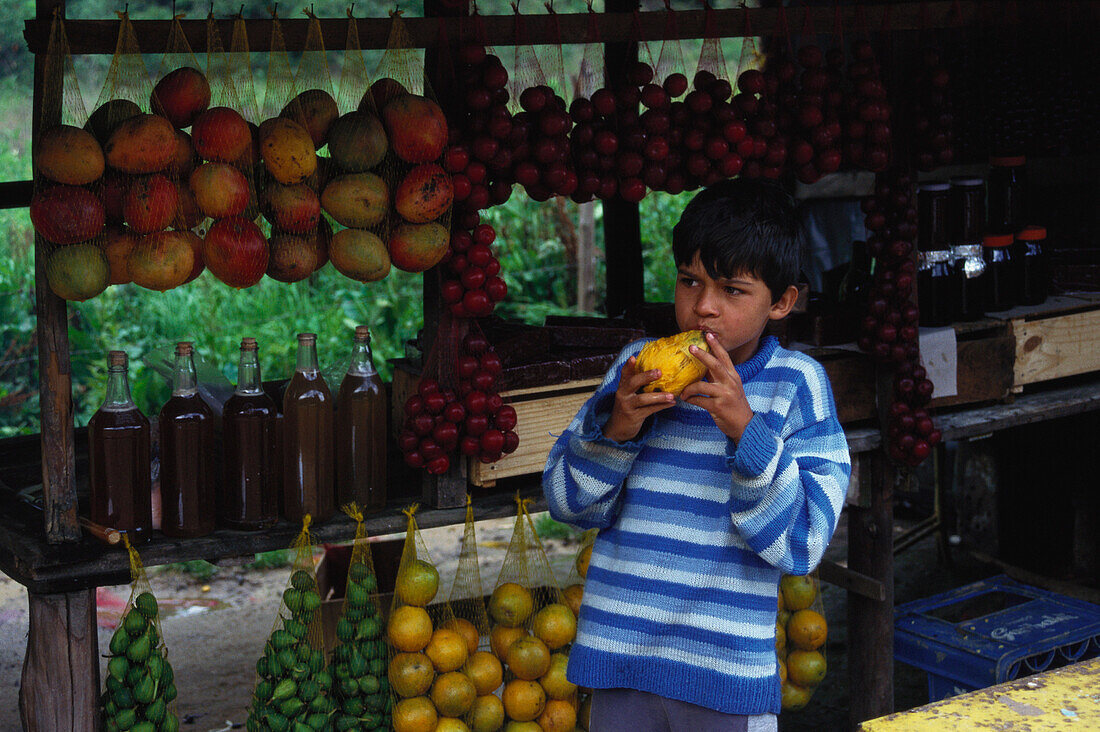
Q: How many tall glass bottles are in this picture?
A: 5